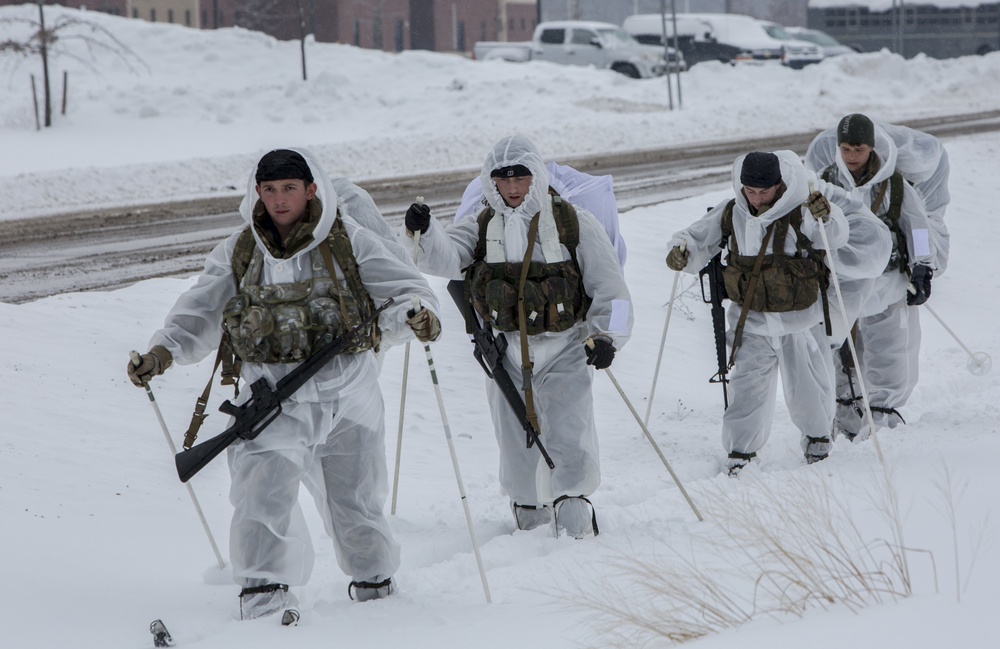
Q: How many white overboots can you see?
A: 8